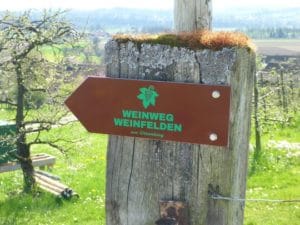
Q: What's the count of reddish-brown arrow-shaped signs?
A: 1